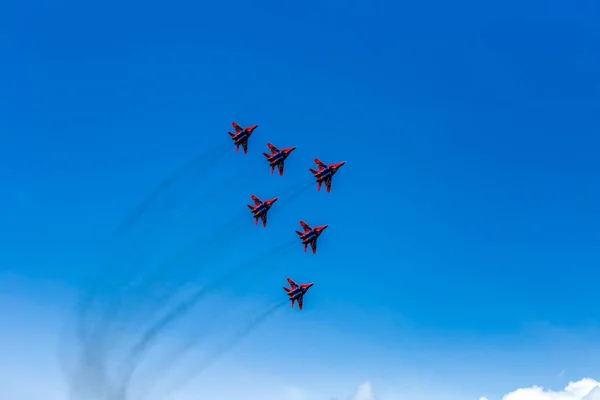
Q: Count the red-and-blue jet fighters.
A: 6